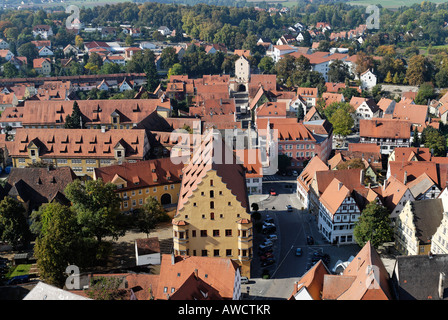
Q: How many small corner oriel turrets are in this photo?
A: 2